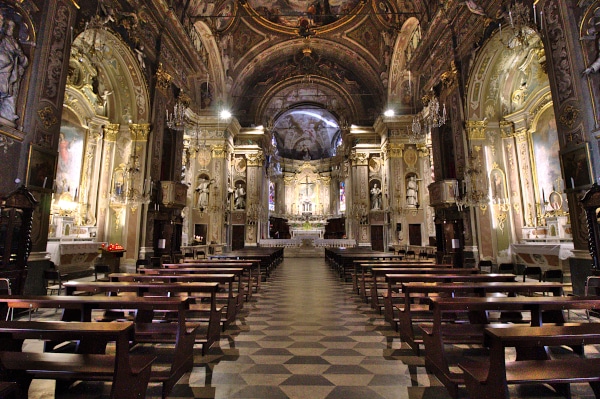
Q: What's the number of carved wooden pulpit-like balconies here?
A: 2